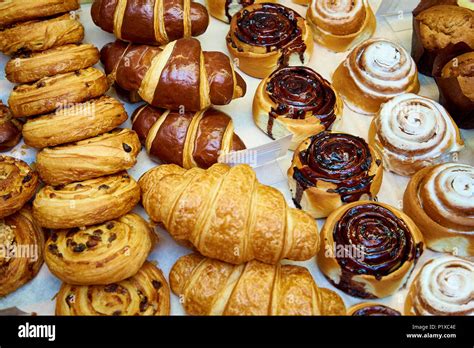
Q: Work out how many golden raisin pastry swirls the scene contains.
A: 11